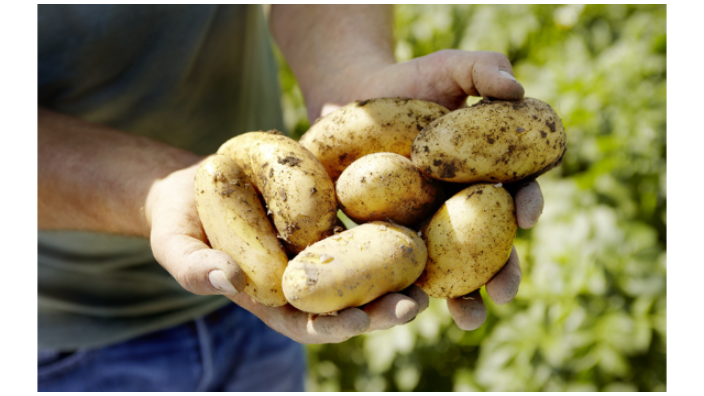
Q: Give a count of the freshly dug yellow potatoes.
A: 7